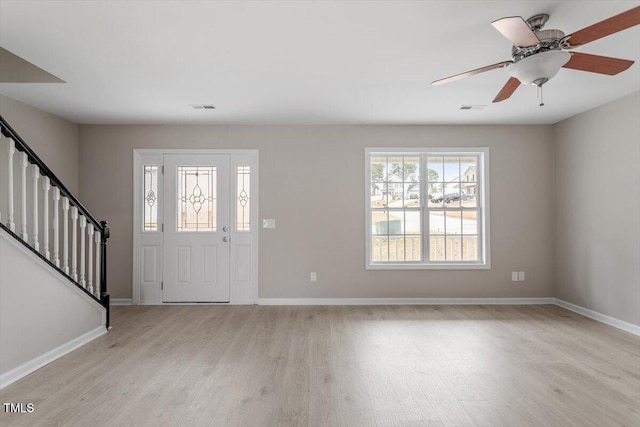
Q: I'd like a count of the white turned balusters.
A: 10